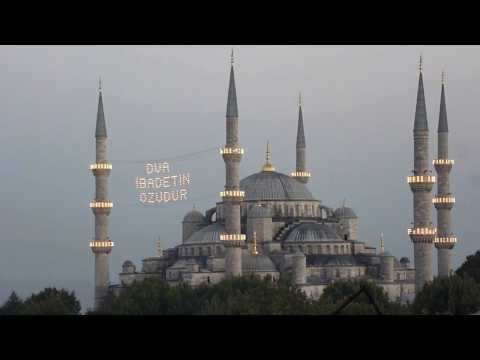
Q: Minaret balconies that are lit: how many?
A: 12